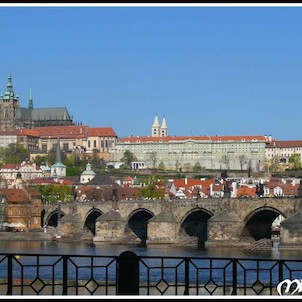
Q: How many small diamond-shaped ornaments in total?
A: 5